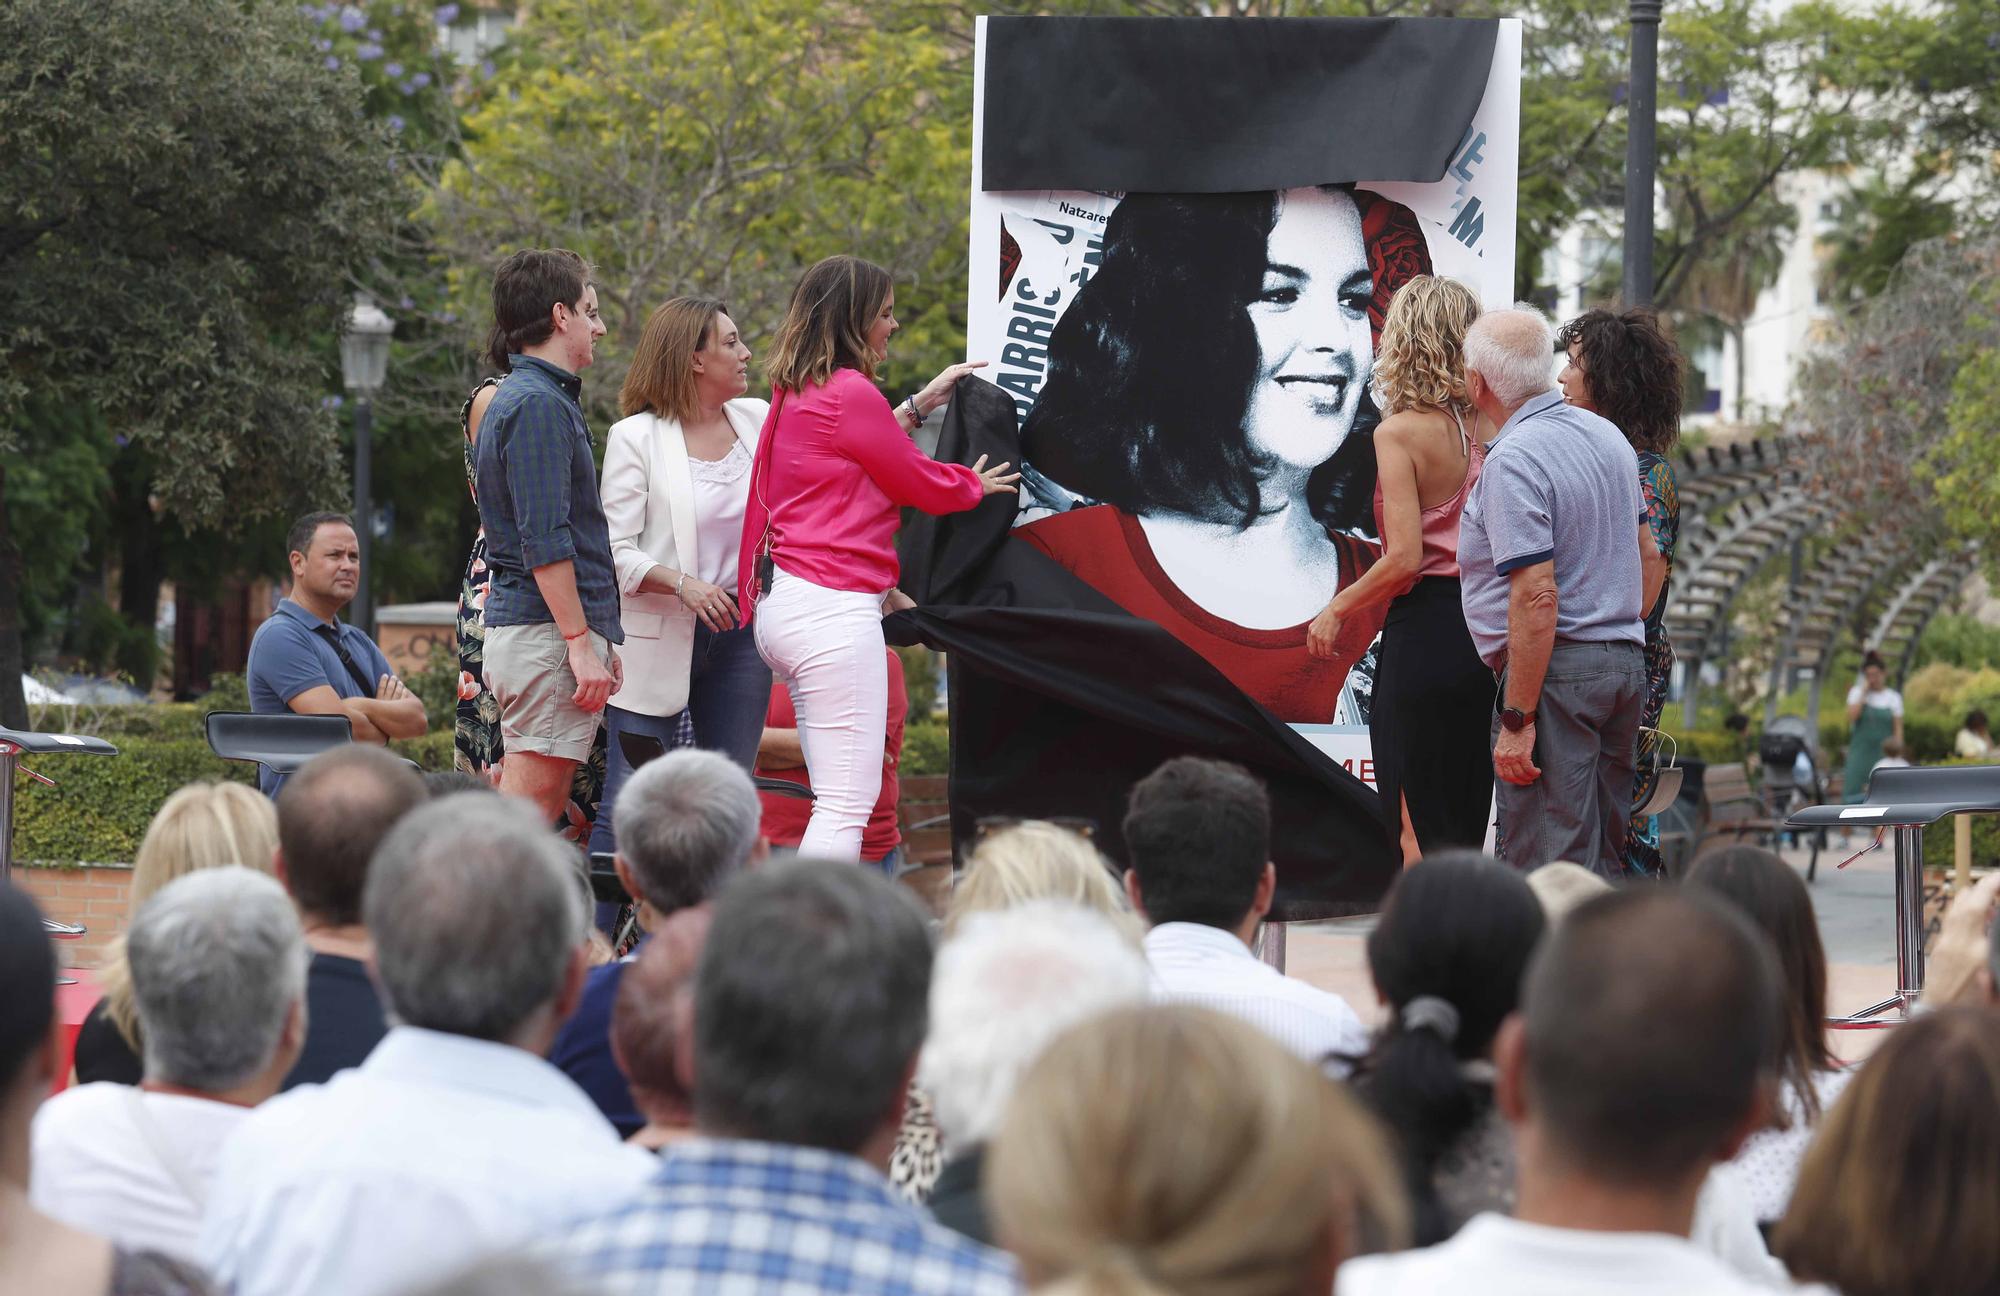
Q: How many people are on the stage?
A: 7